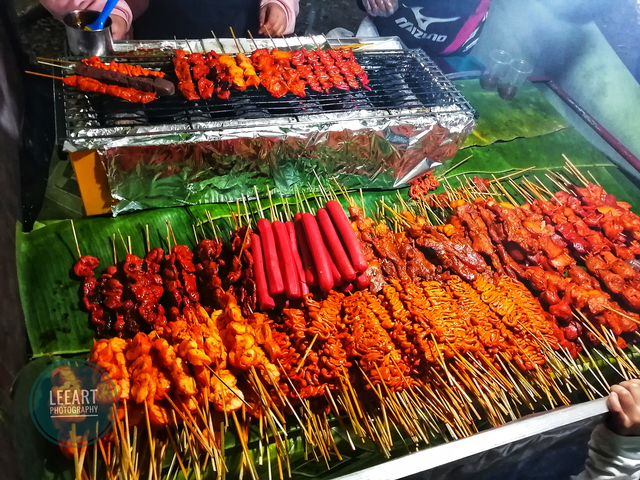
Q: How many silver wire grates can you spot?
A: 1